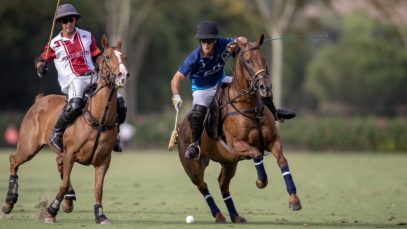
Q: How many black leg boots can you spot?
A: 4